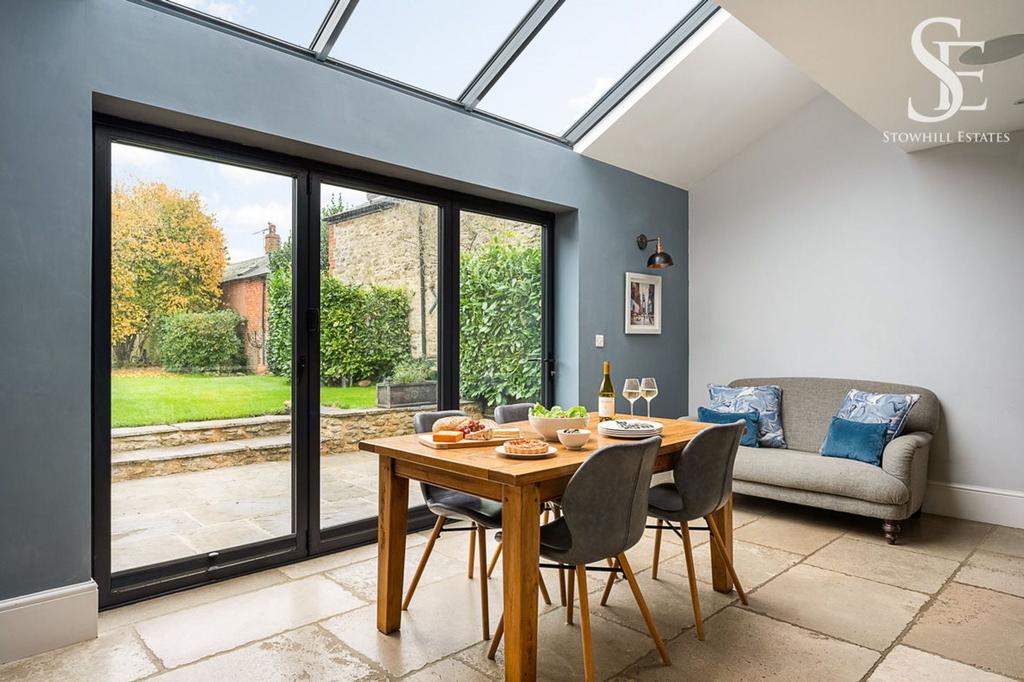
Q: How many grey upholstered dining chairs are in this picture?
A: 4